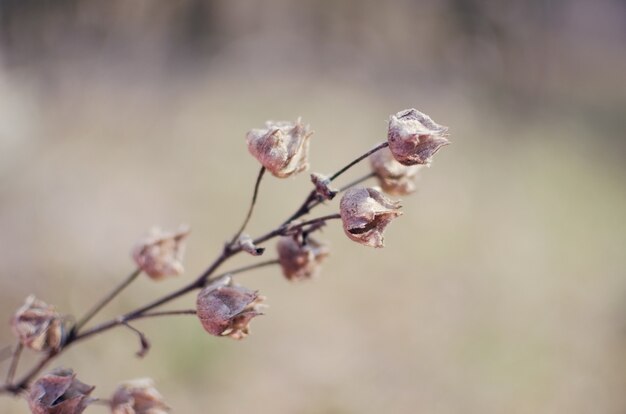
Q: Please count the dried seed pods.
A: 10